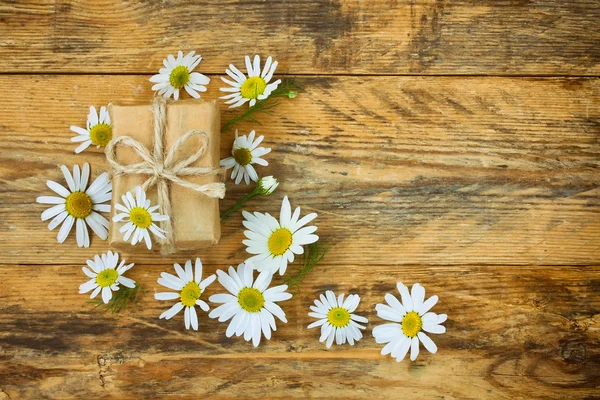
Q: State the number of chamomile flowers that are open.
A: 12